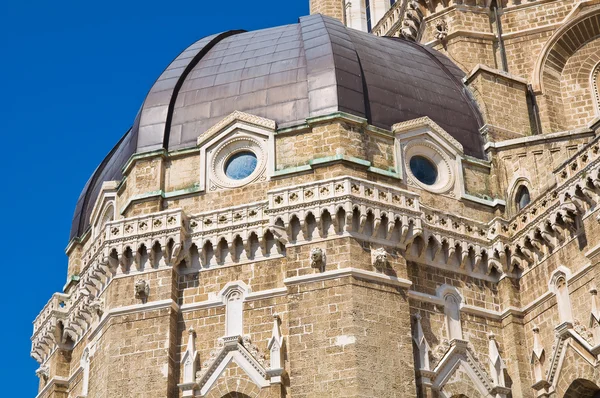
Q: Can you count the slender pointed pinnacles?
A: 6